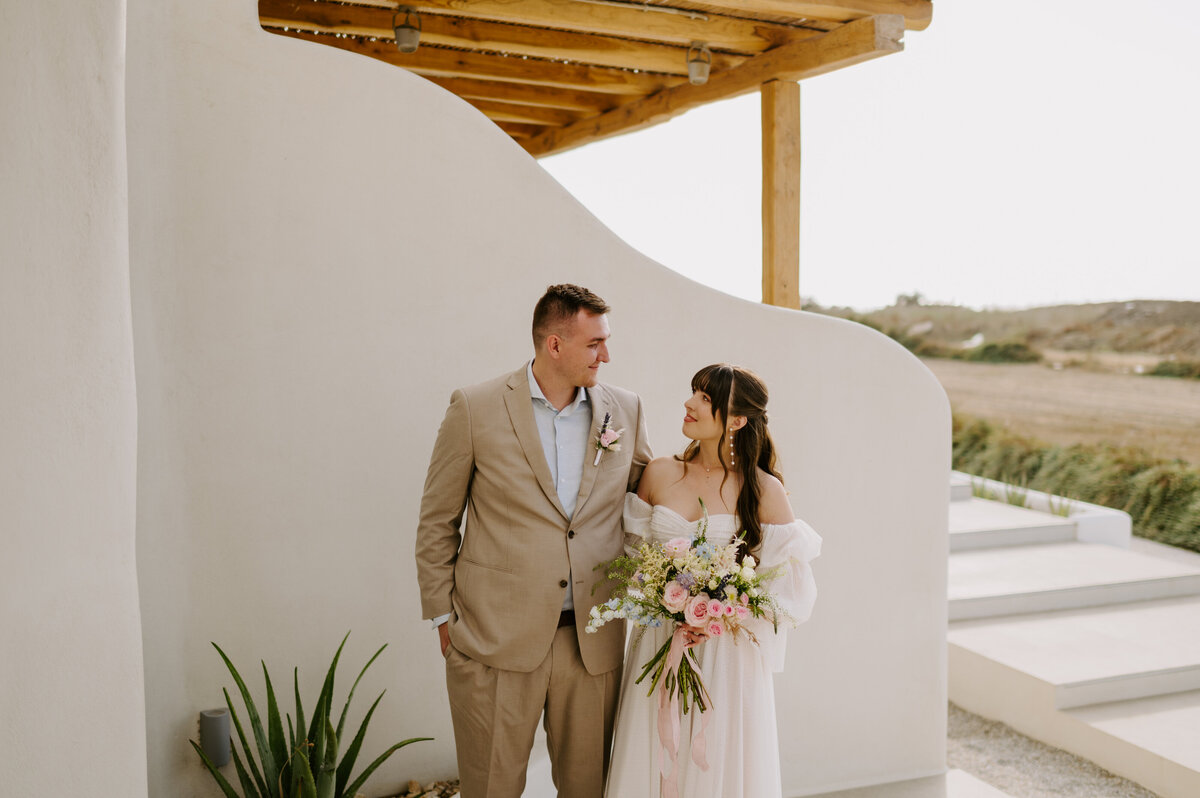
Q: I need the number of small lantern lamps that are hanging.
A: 2